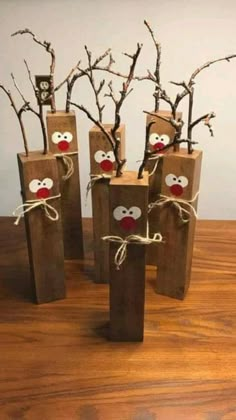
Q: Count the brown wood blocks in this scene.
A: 6